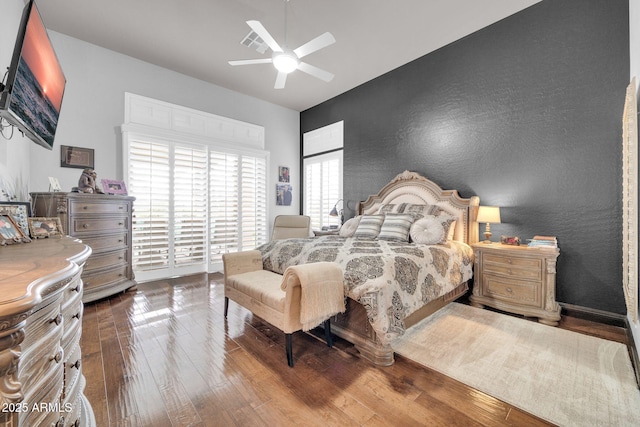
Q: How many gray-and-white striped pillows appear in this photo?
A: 2